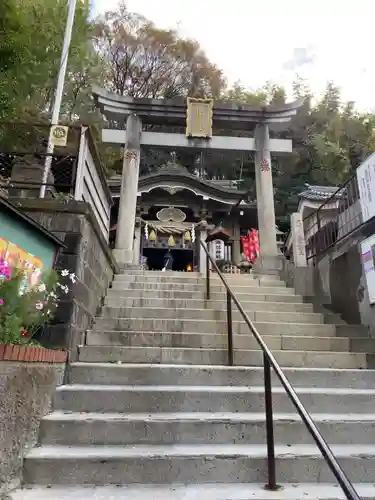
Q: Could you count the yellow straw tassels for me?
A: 3